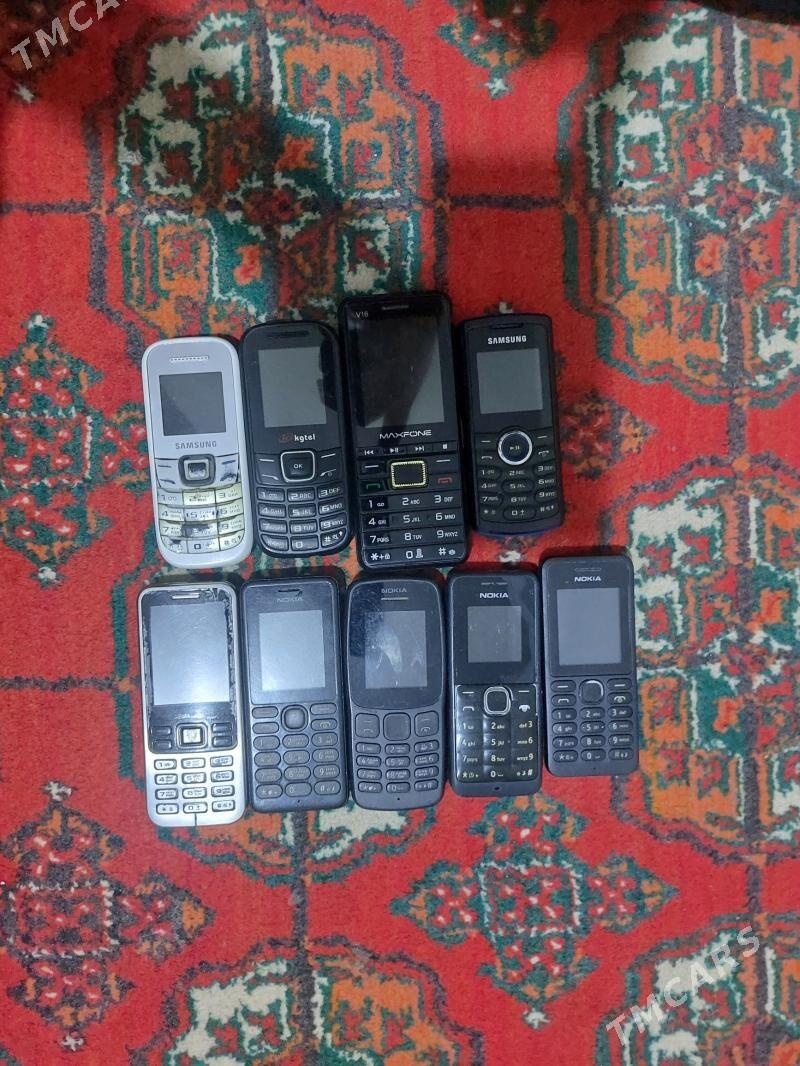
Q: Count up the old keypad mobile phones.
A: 9